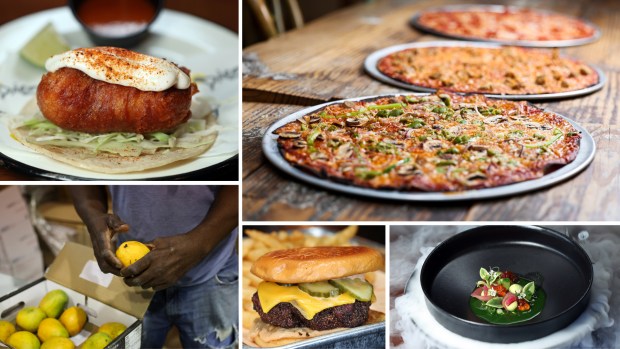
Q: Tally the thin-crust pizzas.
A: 3